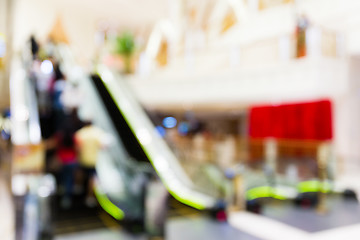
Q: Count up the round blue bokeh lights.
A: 3